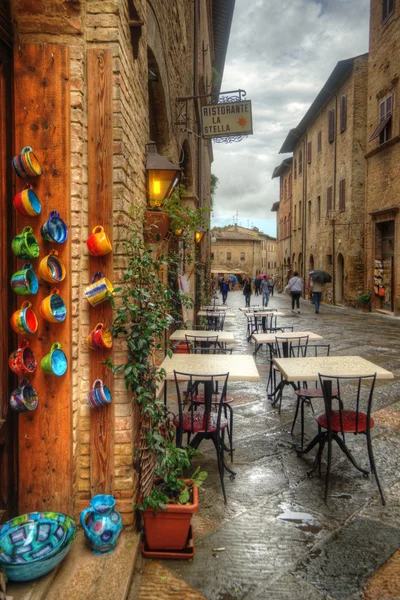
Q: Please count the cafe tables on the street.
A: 8